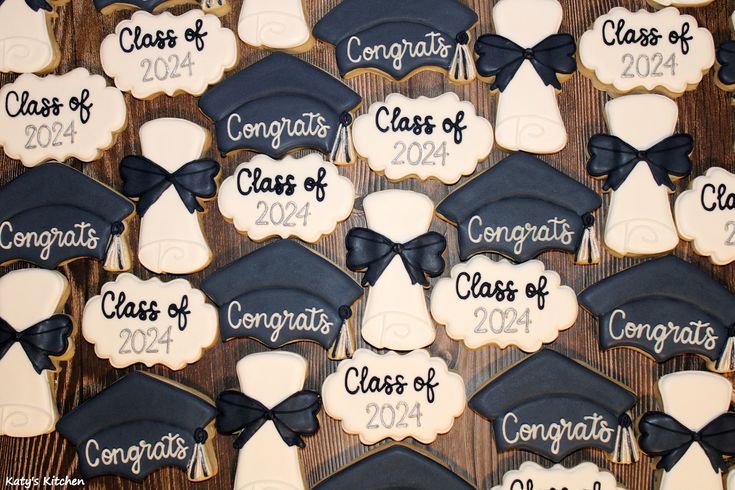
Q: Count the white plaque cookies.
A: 10